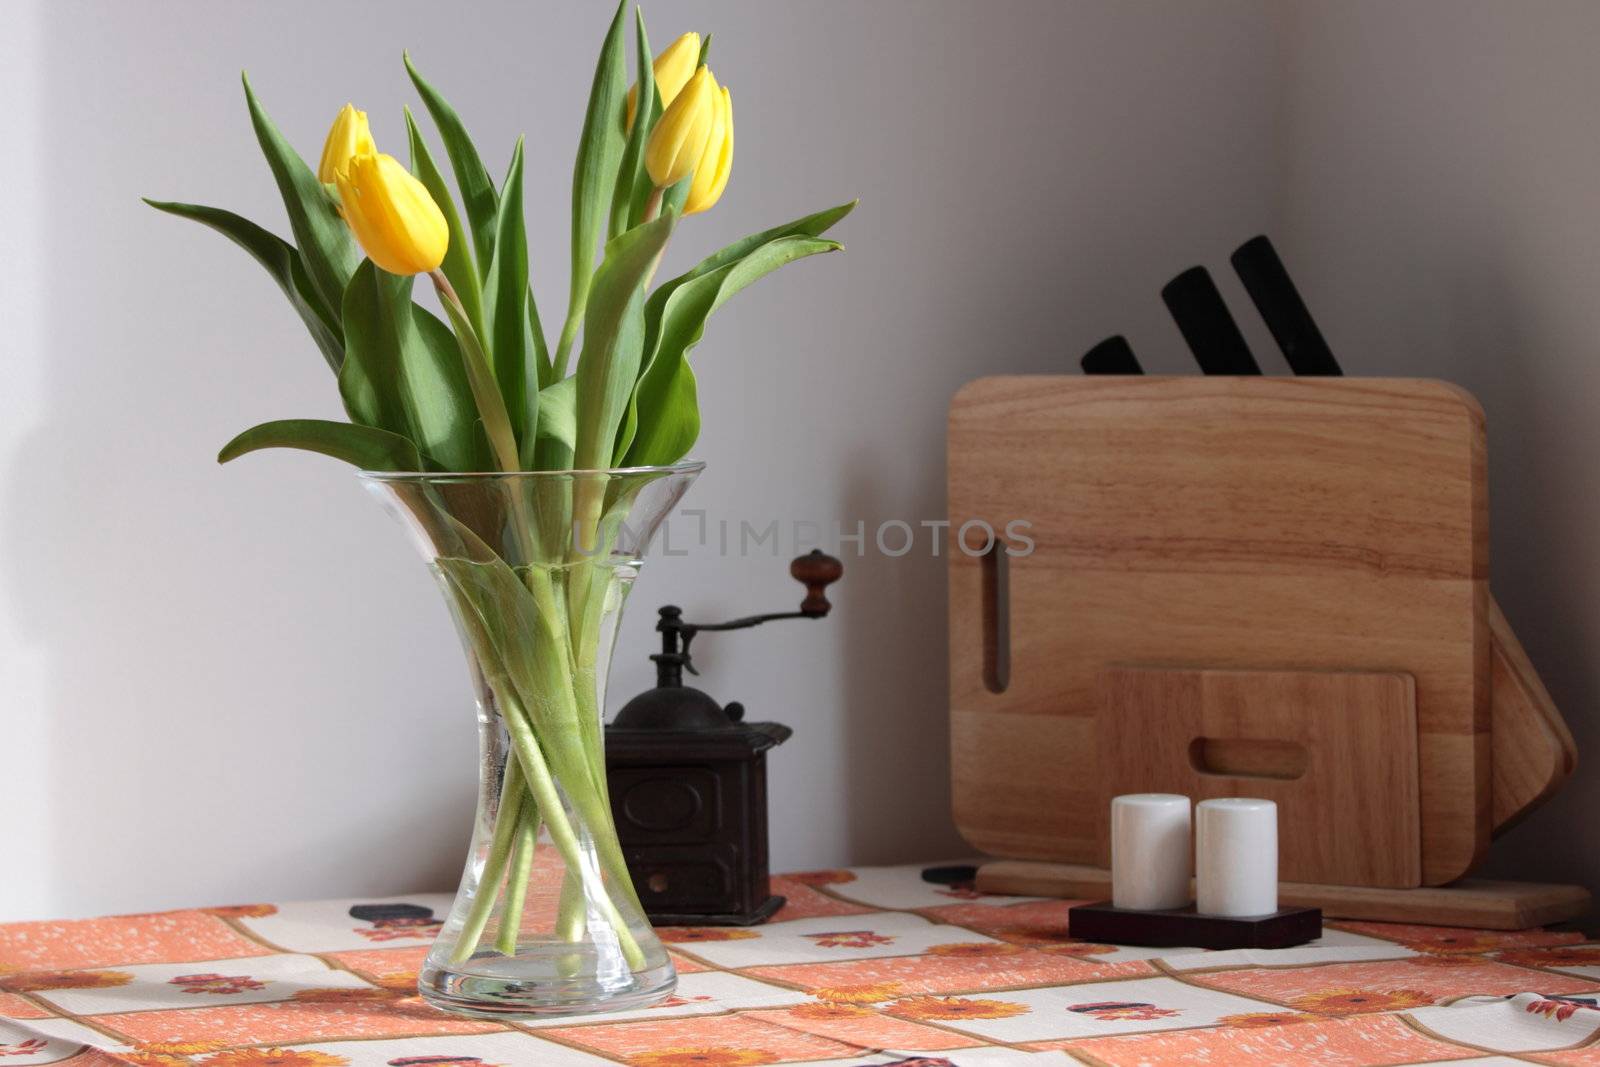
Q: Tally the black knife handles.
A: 3